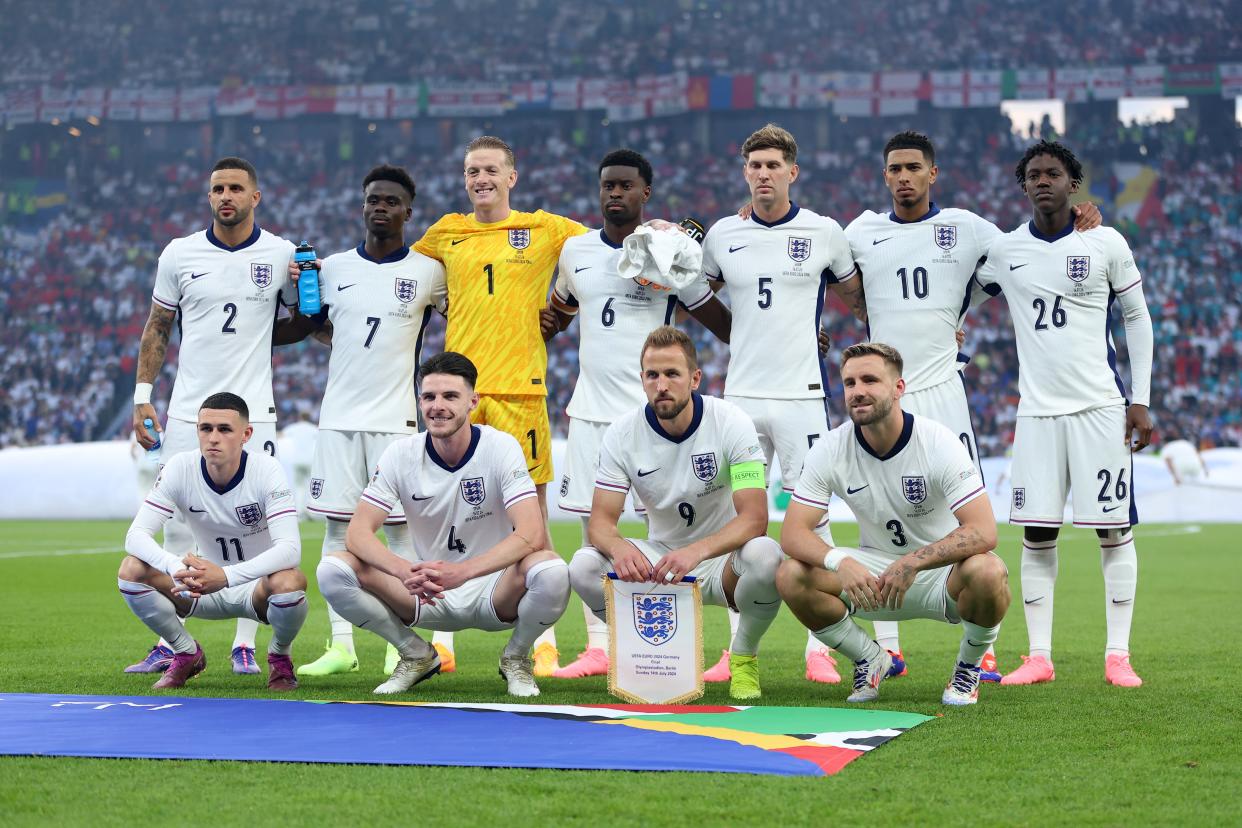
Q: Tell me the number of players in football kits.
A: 11